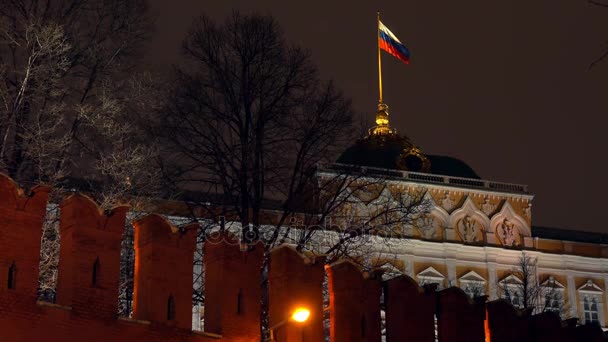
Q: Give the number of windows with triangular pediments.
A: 6